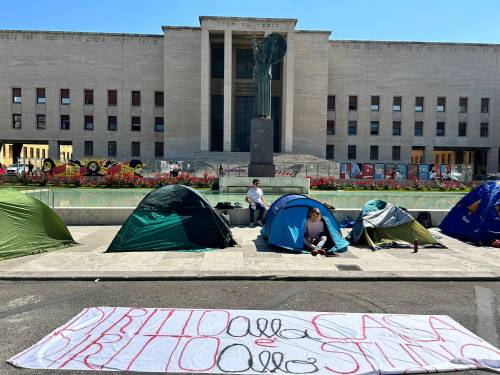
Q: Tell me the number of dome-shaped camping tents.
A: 5